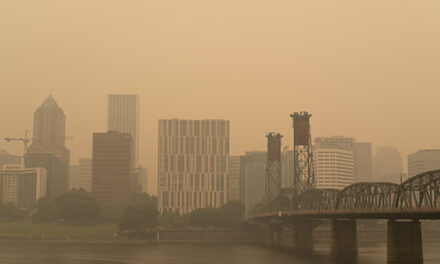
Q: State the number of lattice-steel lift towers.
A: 2